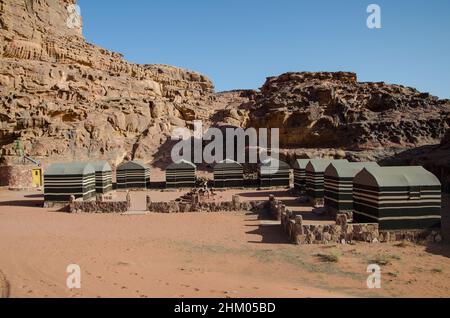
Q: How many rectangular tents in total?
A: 10